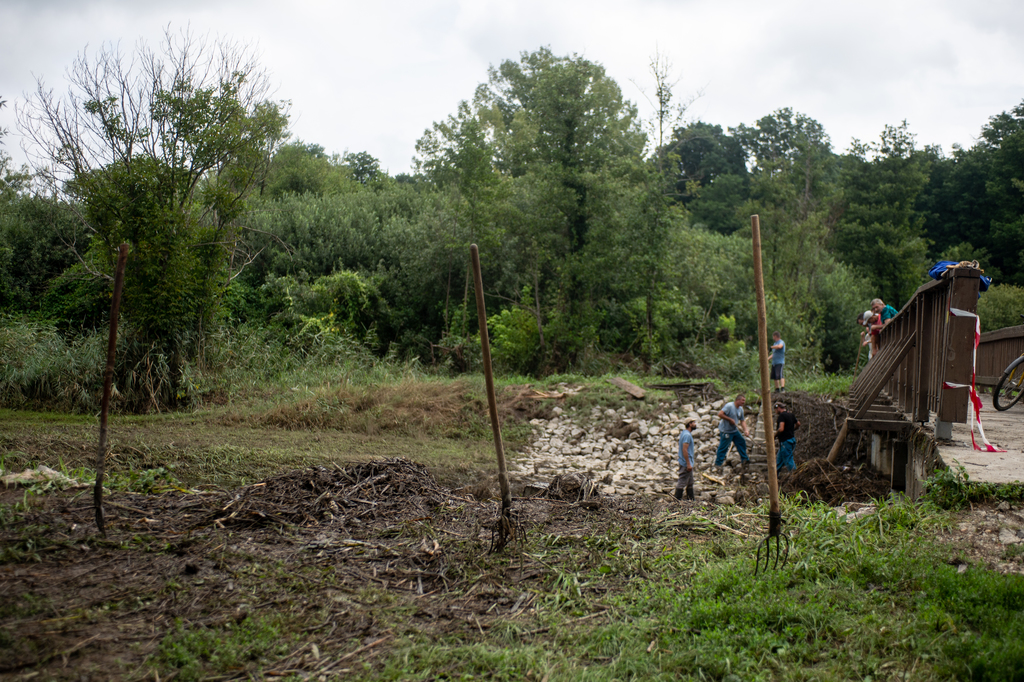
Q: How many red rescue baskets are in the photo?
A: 0